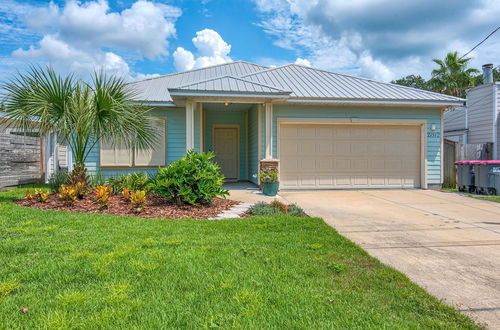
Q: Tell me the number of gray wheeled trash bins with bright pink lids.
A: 2